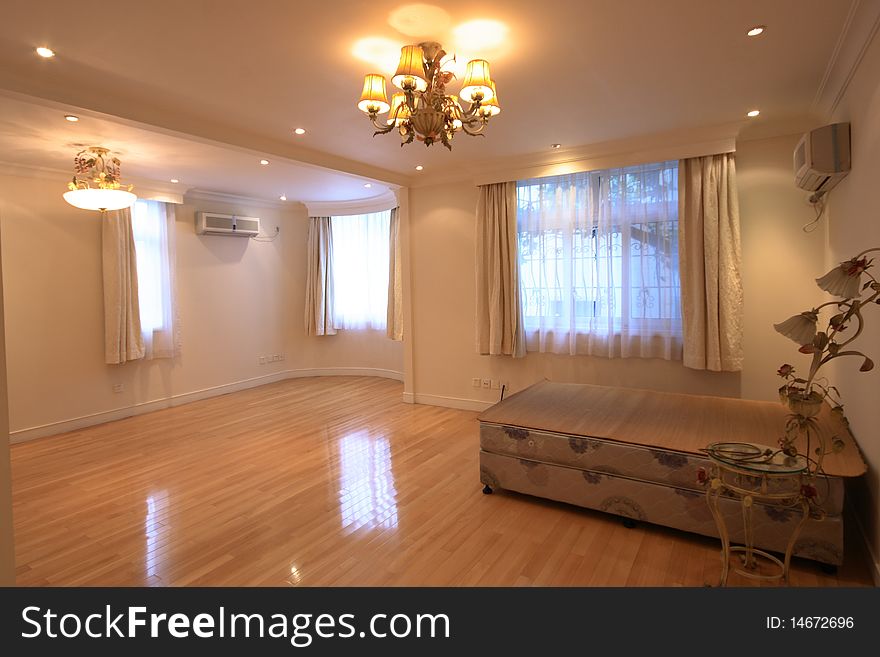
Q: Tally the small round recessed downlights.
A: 11